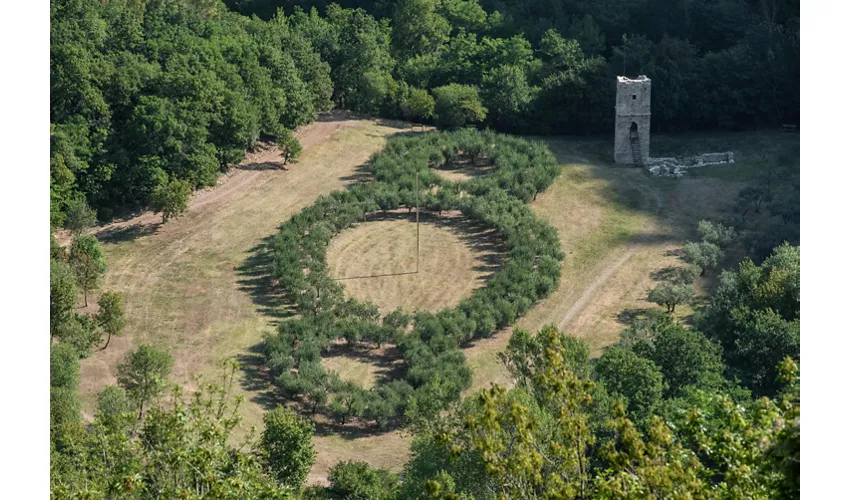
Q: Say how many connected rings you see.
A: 3